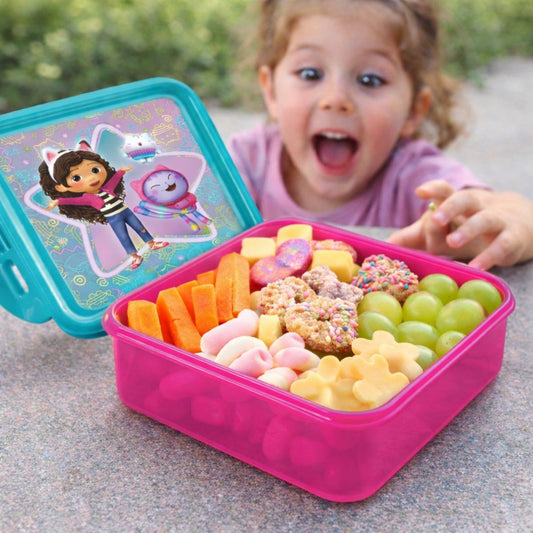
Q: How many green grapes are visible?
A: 9